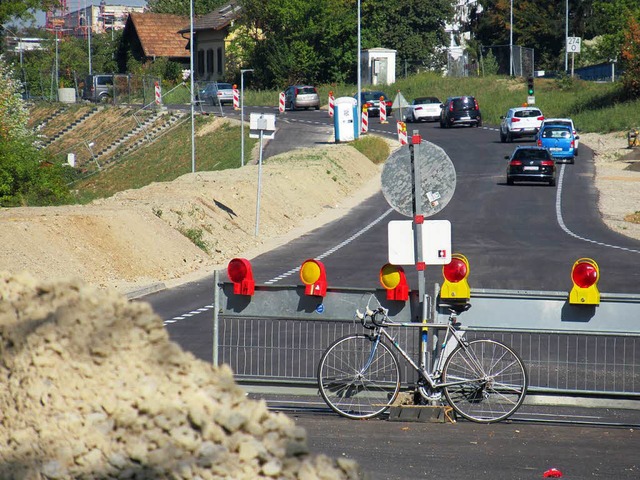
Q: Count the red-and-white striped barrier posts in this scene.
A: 7